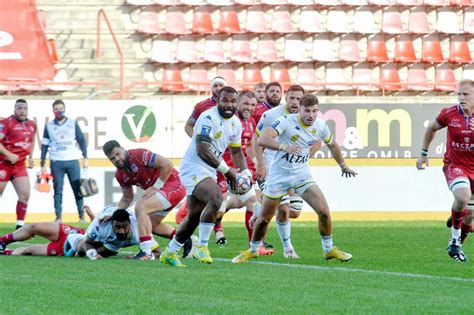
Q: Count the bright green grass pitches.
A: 1